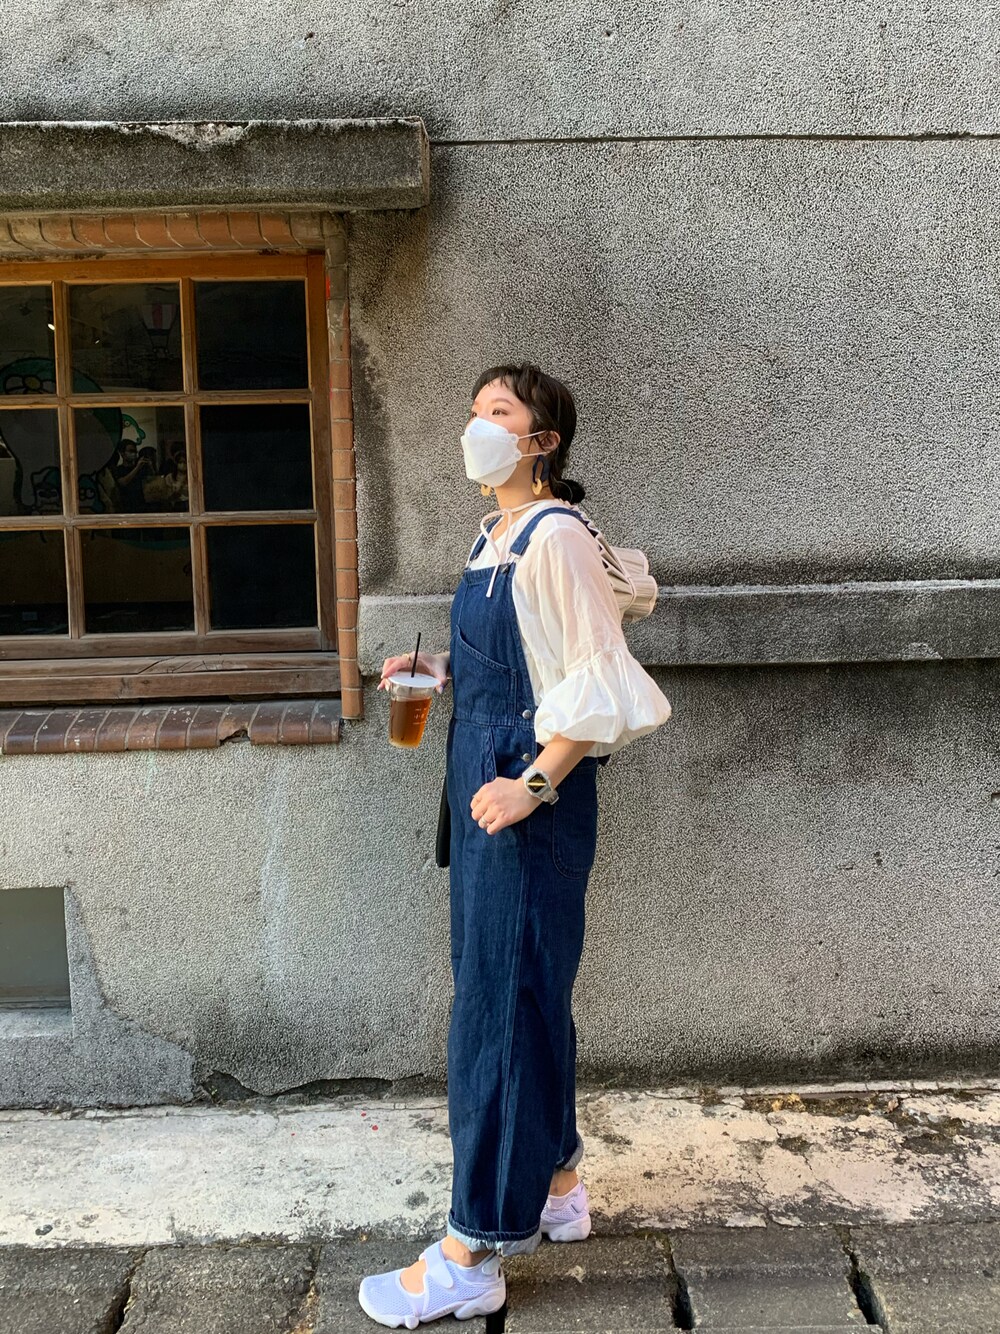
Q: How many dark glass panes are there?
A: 9